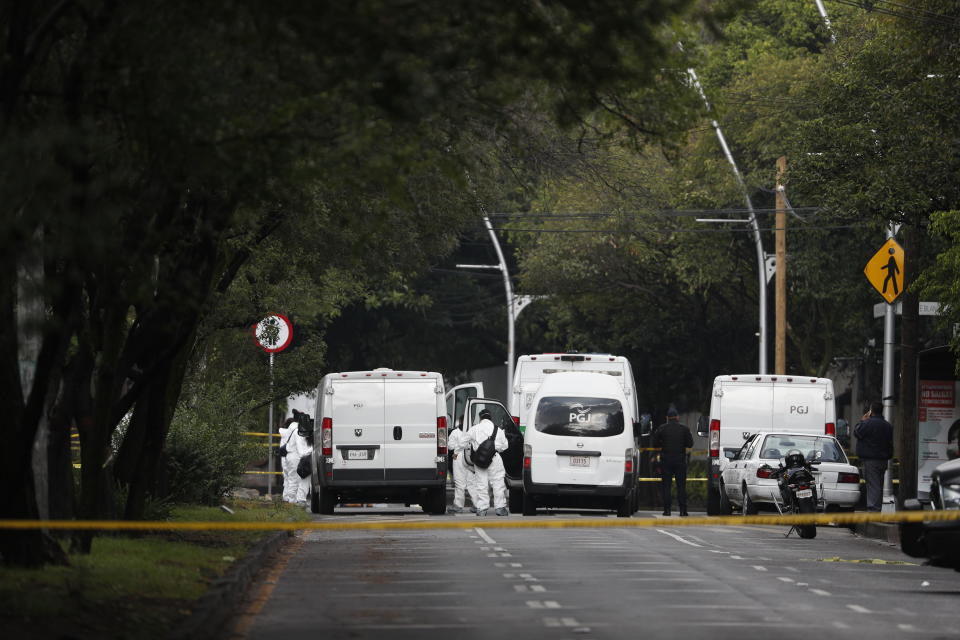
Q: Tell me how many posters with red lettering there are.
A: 1